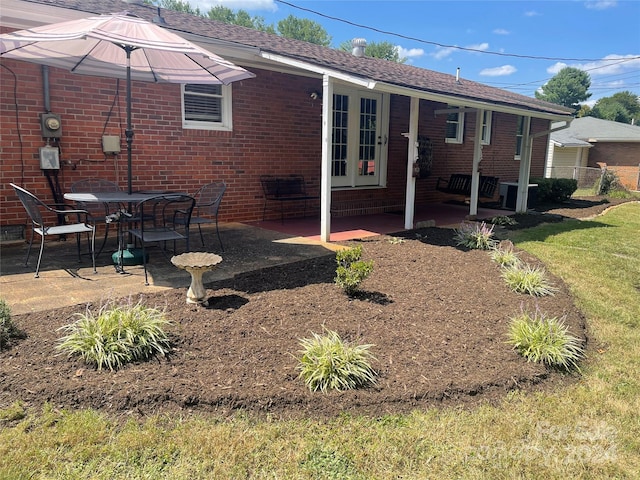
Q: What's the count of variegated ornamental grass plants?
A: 6